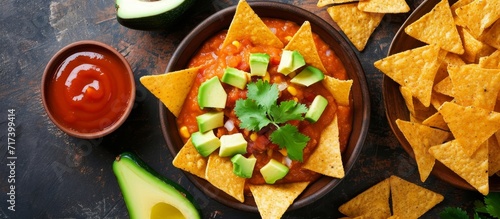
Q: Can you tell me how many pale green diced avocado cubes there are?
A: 11